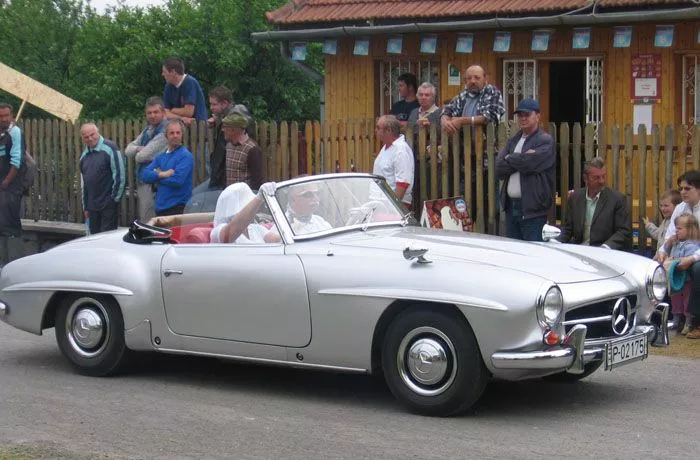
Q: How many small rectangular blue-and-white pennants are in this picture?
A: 11